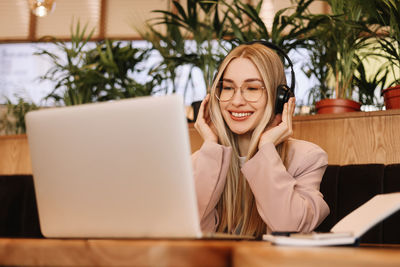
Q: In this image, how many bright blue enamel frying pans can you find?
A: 0